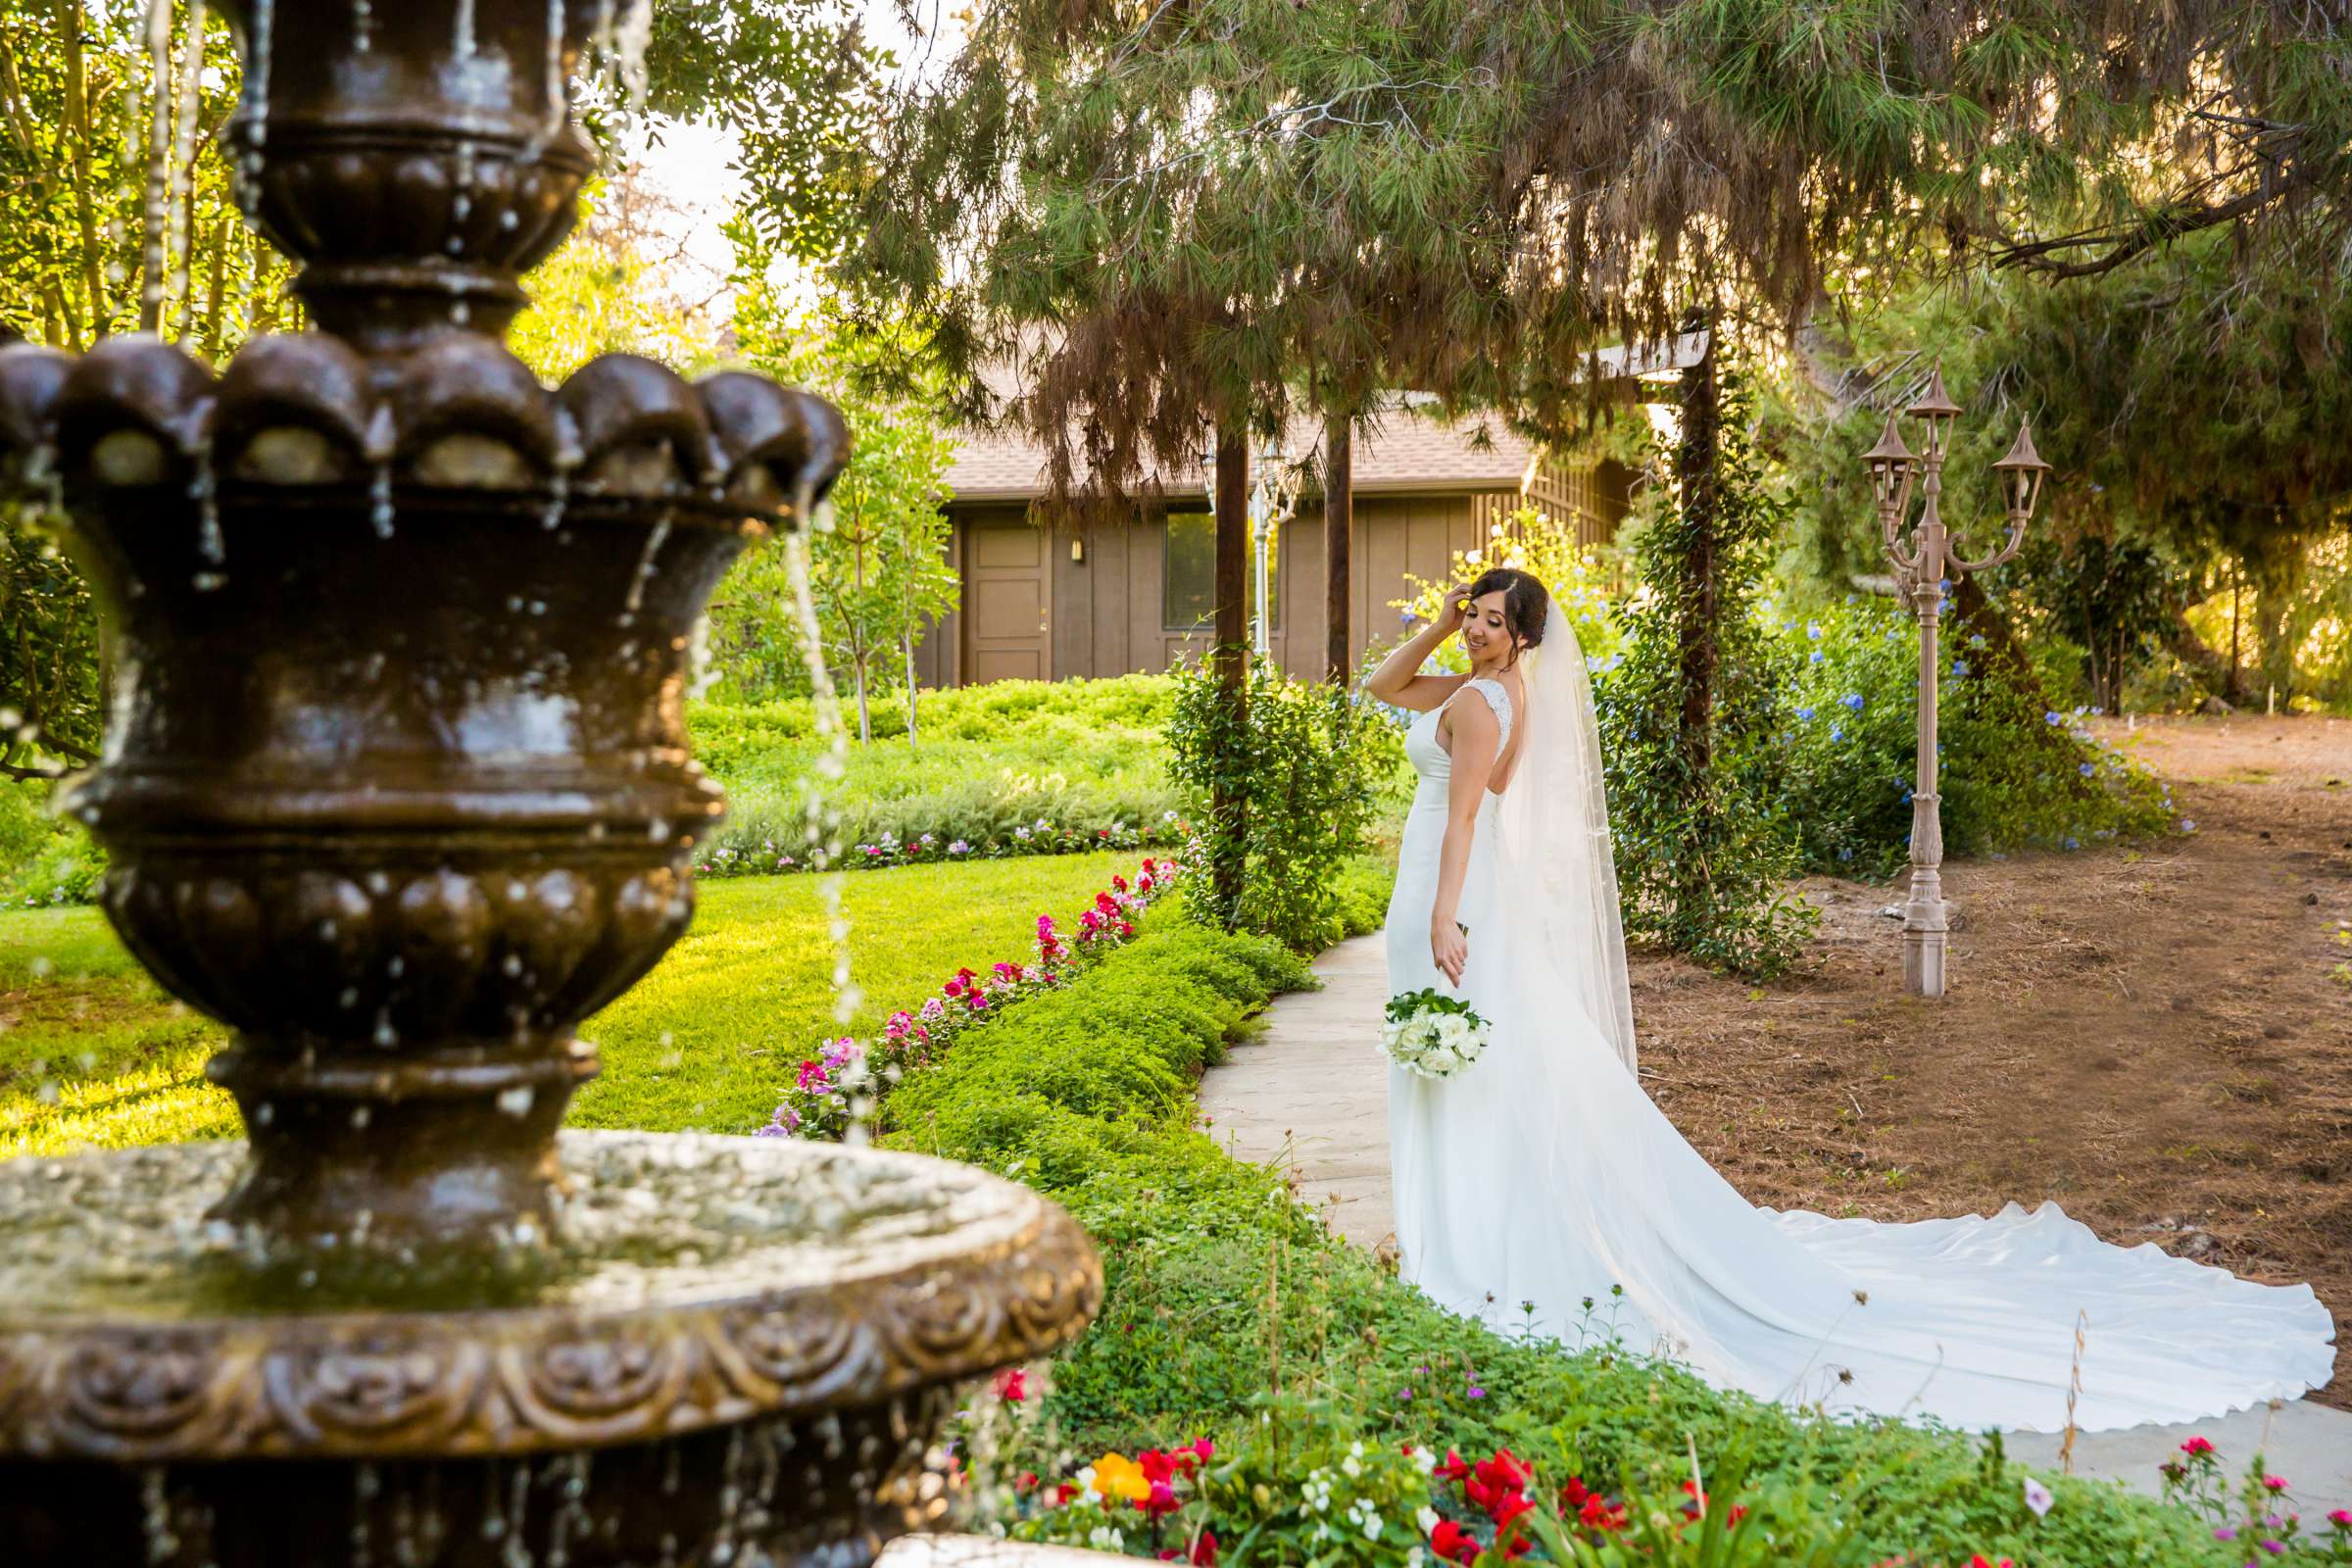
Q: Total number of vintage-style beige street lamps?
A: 1